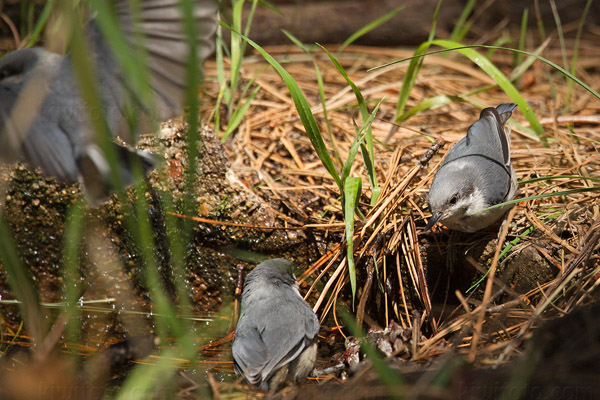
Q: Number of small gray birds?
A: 3